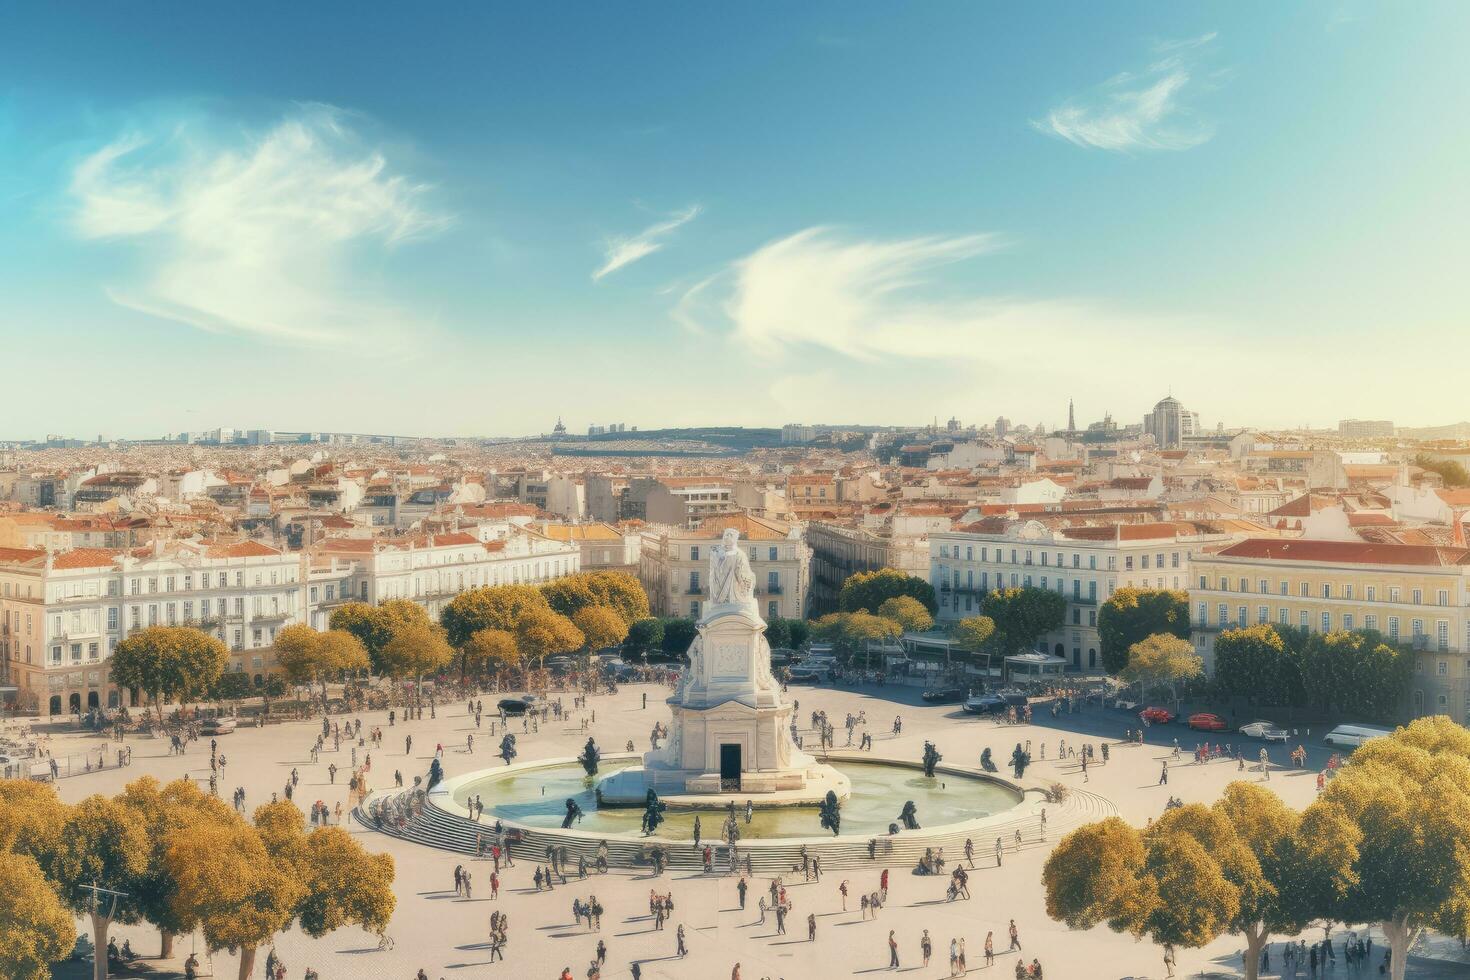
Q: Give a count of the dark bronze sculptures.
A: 10